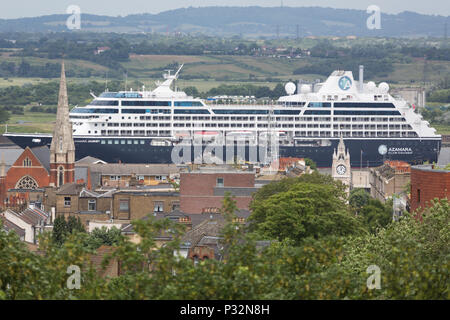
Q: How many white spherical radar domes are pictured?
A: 3